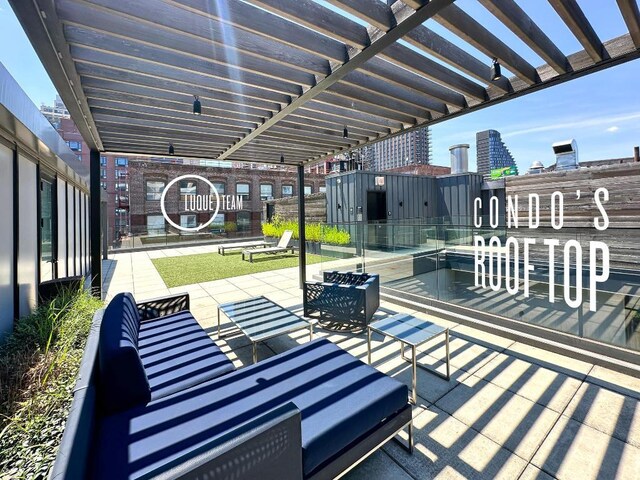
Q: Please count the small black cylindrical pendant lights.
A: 5